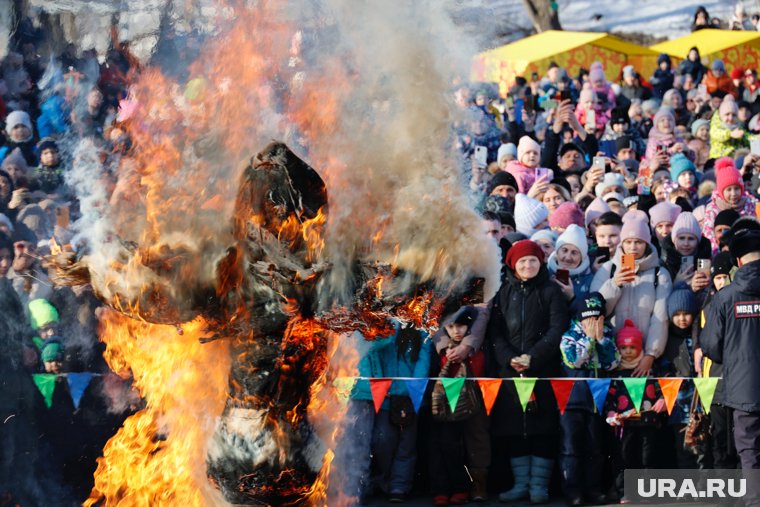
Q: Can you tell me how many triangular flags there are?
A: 13